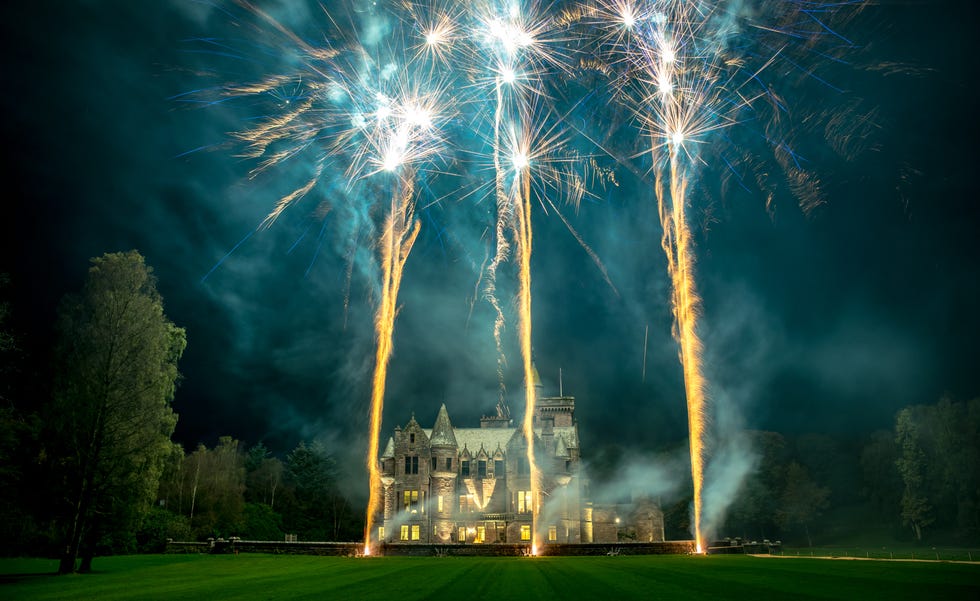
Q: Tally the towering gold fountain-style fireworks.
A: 3